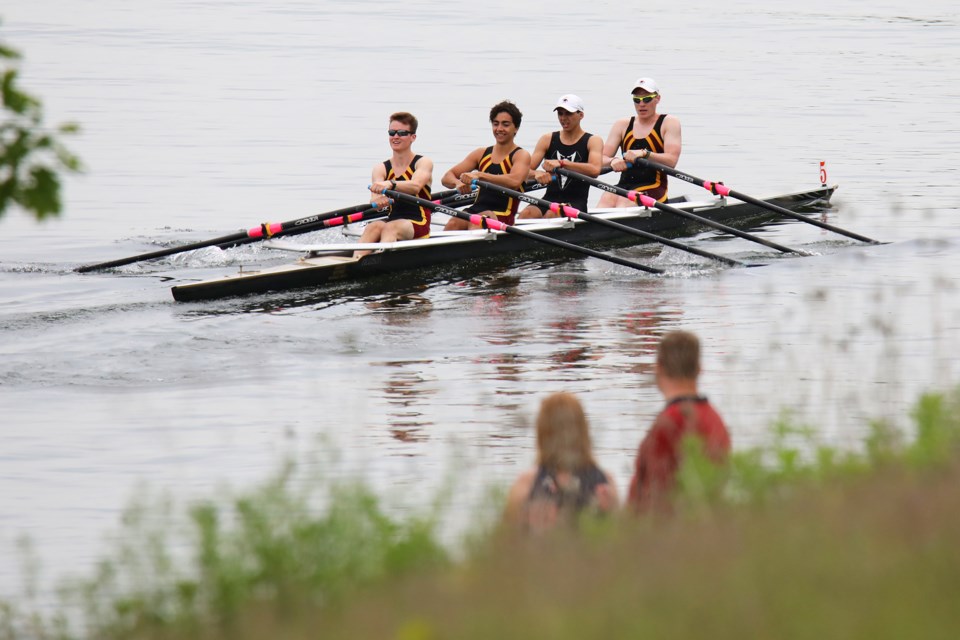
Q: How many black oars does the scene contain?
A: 8